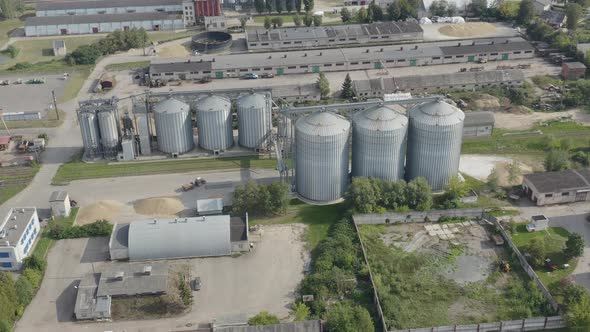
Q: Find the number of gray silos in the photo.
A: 8